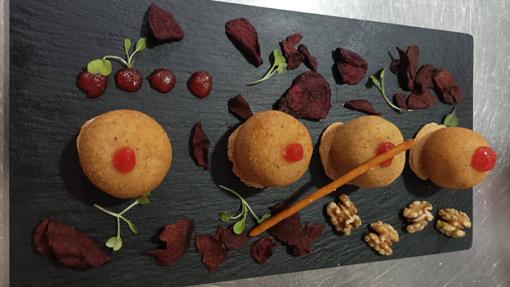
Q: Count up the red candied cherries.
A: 4